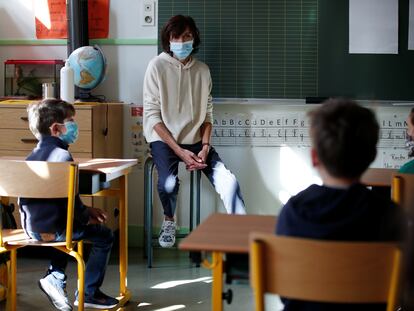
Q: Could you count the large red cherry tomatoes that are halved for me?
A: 0